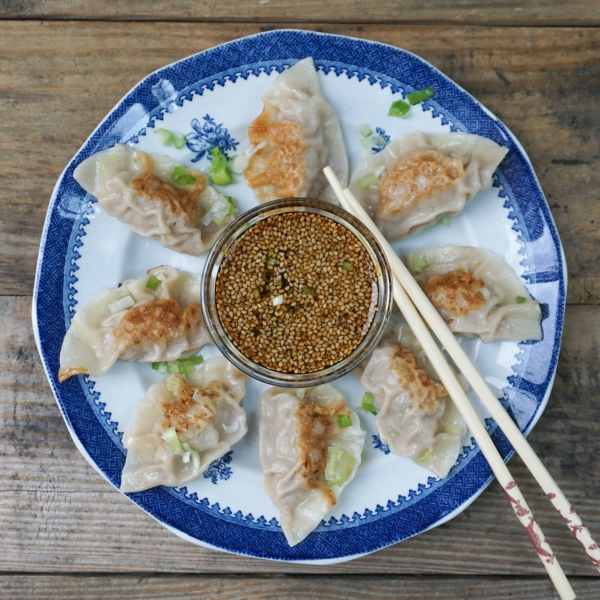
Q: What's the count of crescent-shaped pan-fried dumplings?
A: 8